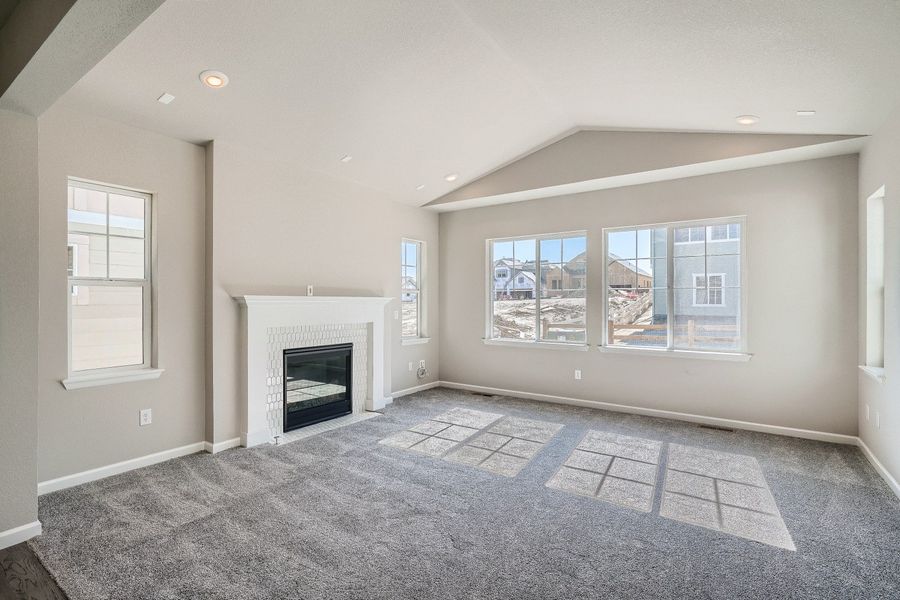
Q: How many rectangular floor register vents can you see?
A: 2